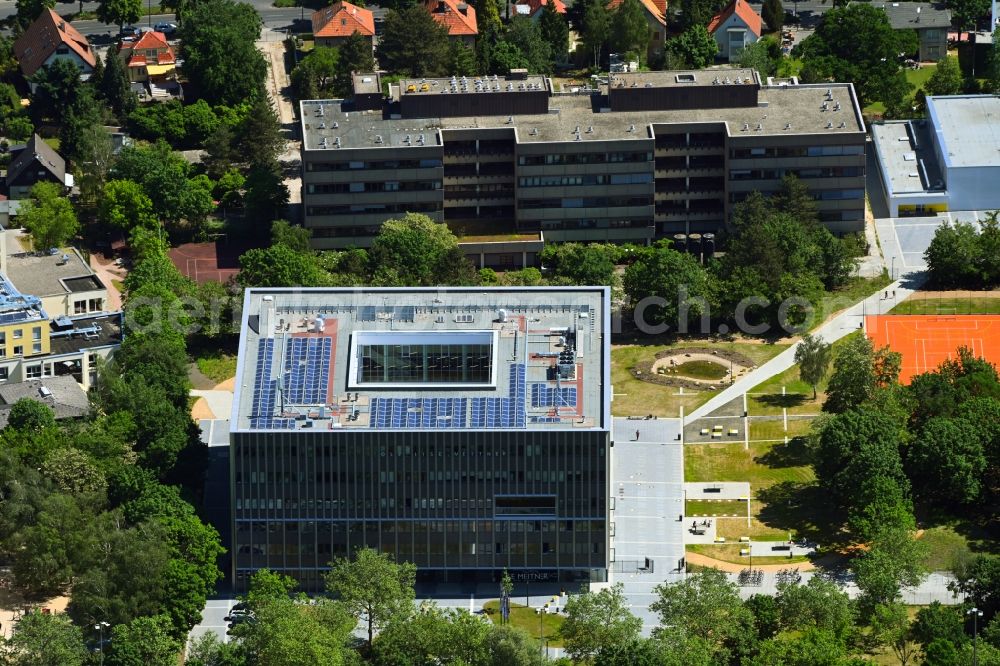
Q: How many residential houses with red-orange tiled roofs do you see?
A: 7